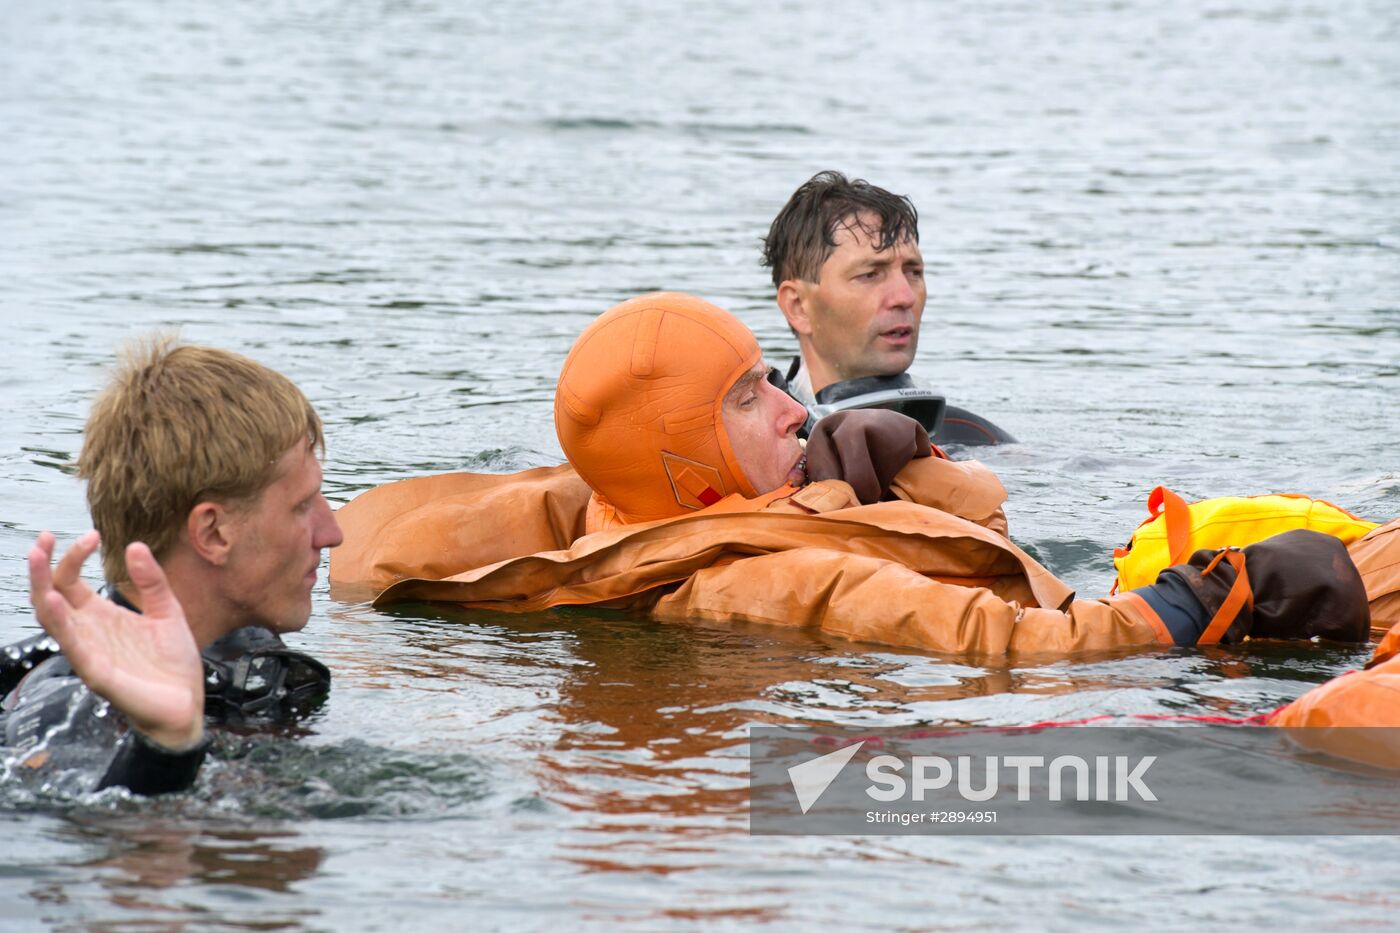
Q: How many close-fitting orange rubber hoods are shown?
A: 1